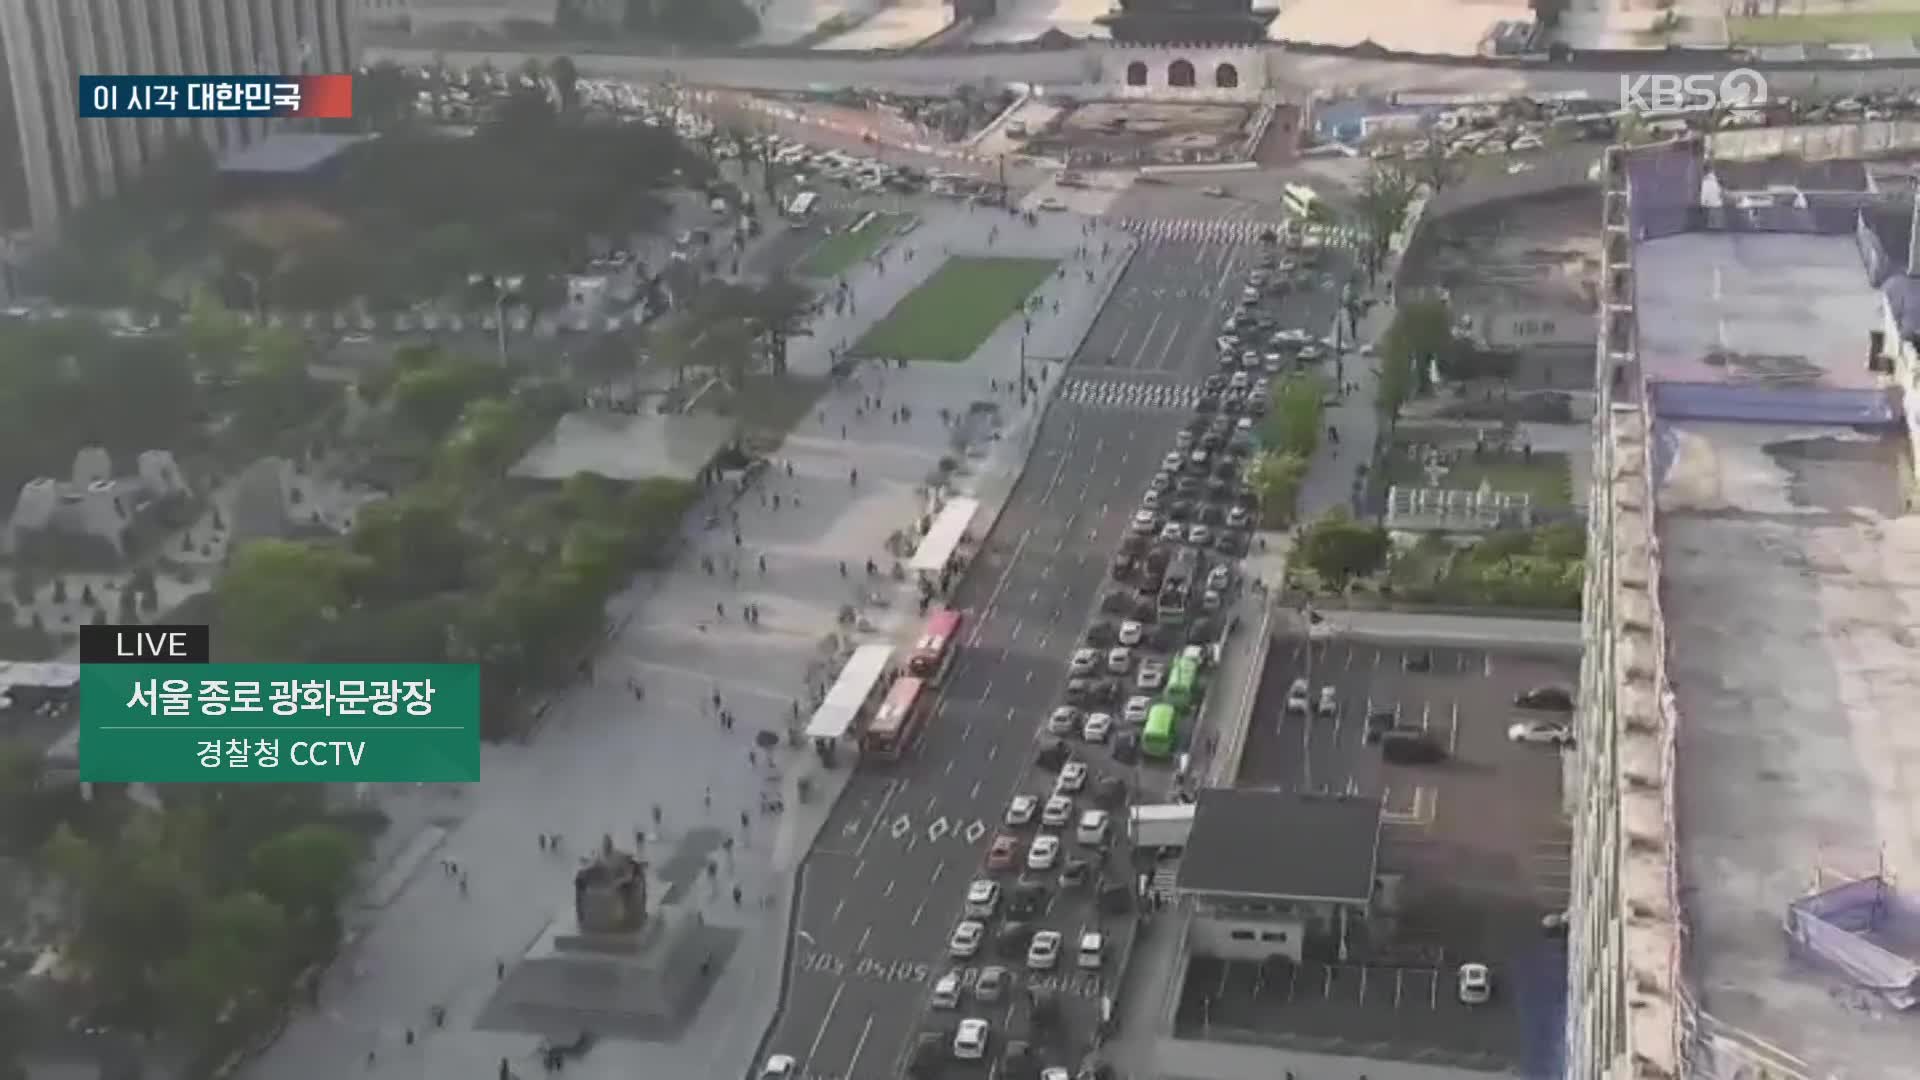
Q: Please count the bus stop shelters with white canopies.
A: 2